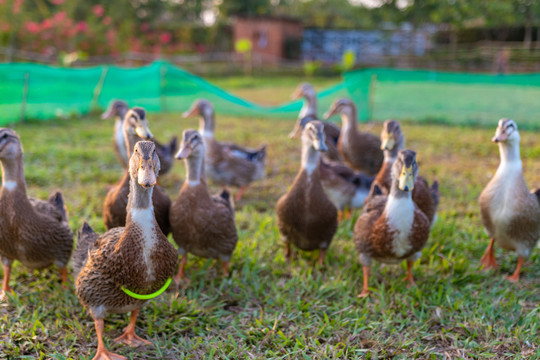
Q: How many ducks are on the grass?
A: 13